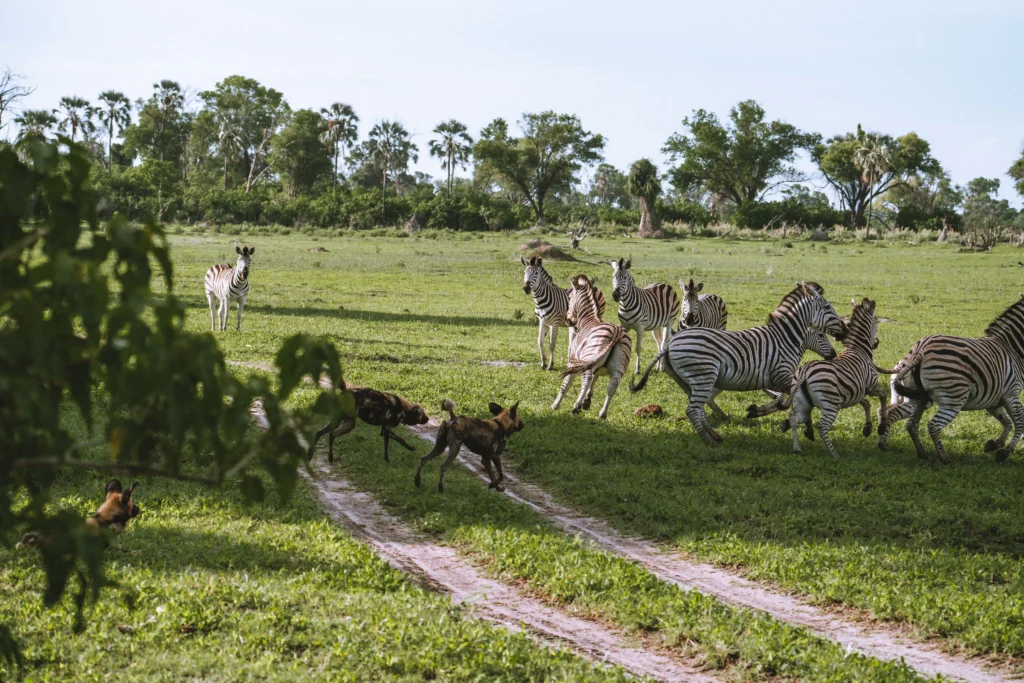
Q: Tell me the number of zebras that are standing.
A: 4